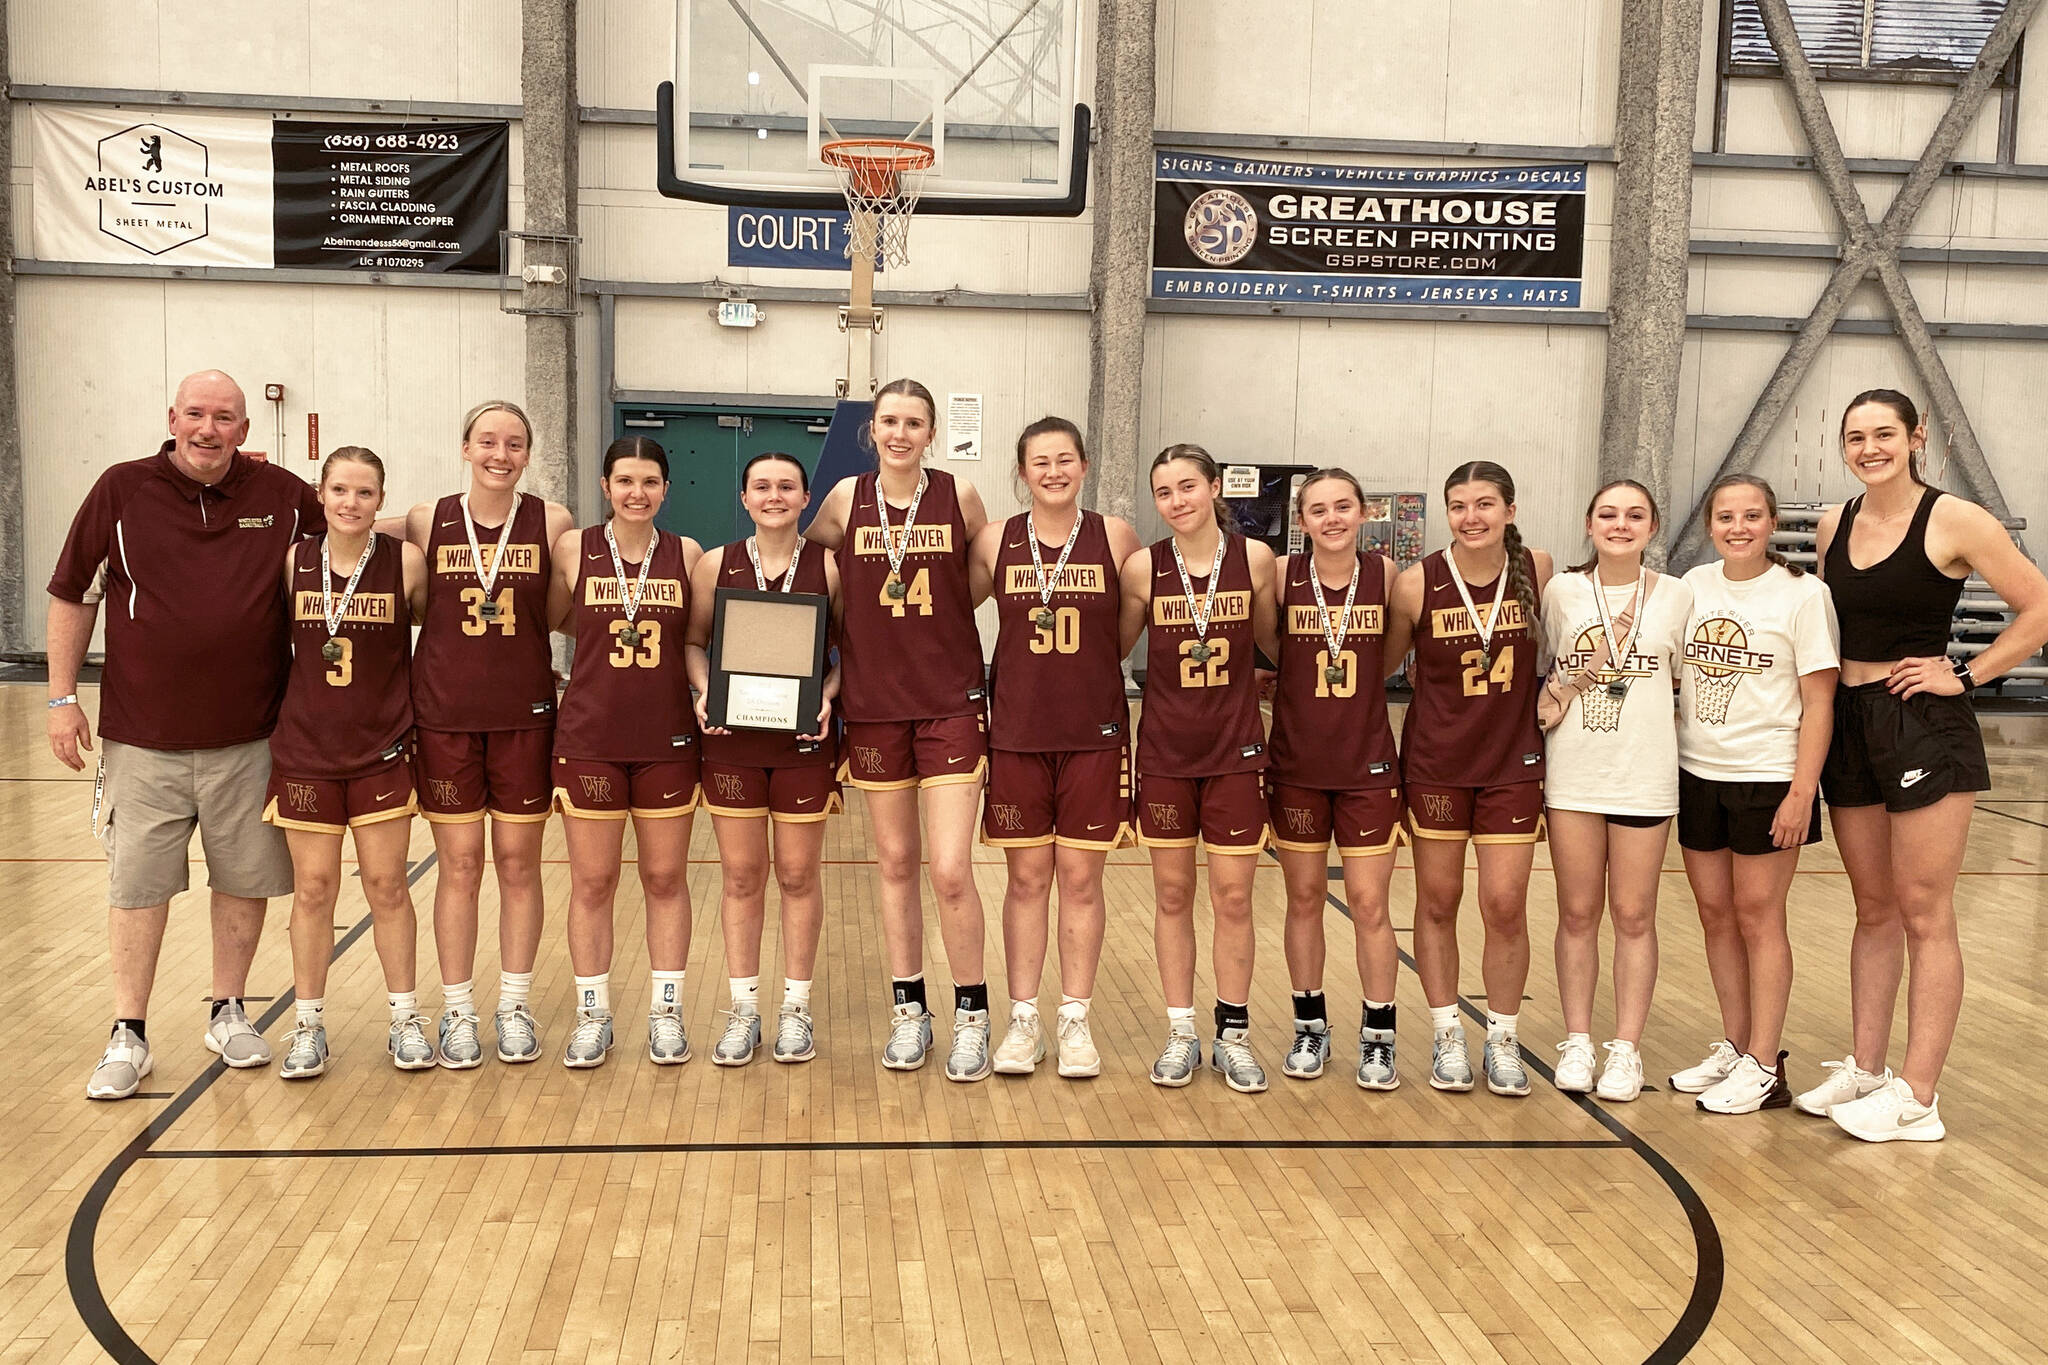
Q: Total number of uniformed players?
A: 9